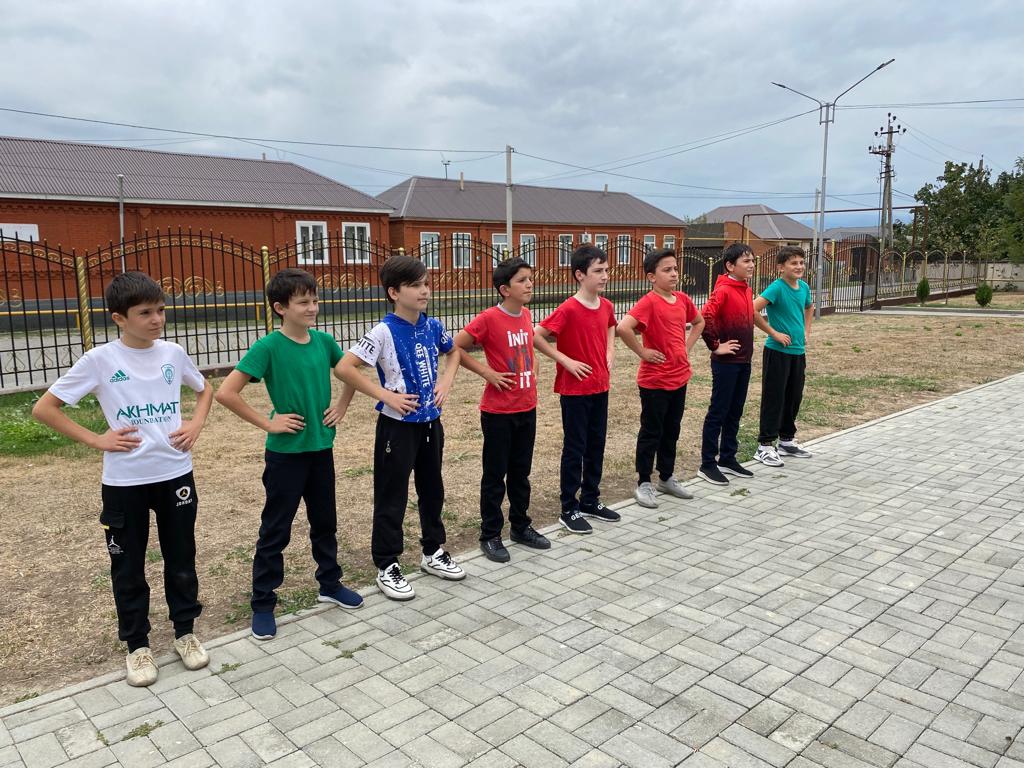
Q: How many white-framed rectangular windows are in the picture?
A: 11